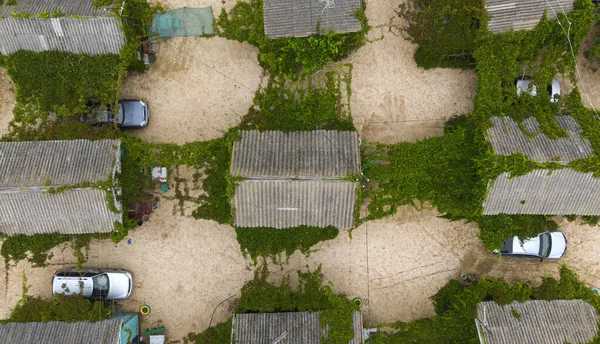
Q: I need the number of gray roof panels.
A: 13